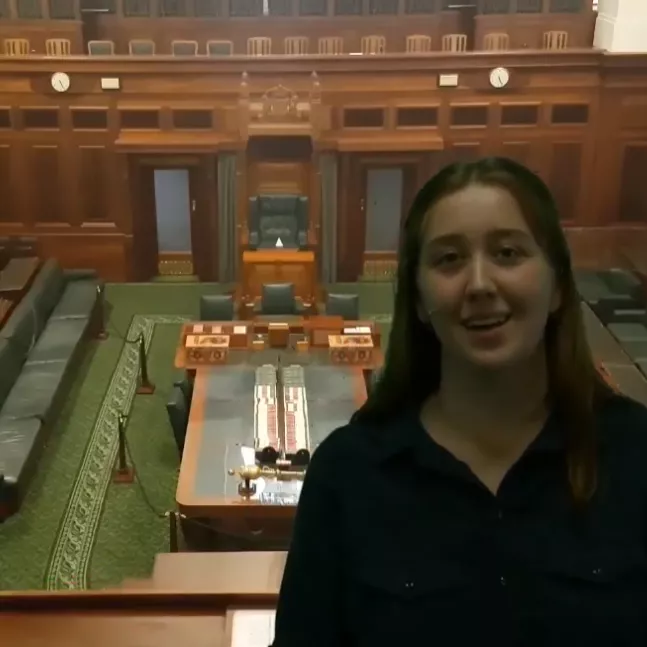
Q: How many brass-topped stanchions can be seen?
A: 4